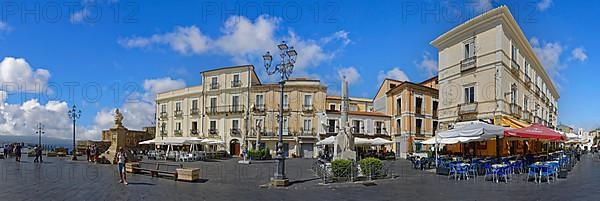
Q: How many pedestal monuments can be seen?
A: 2